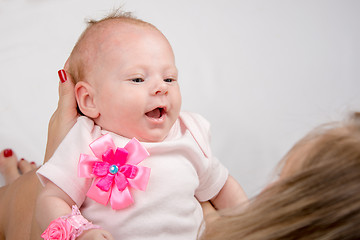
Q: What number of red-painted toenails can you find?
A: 3